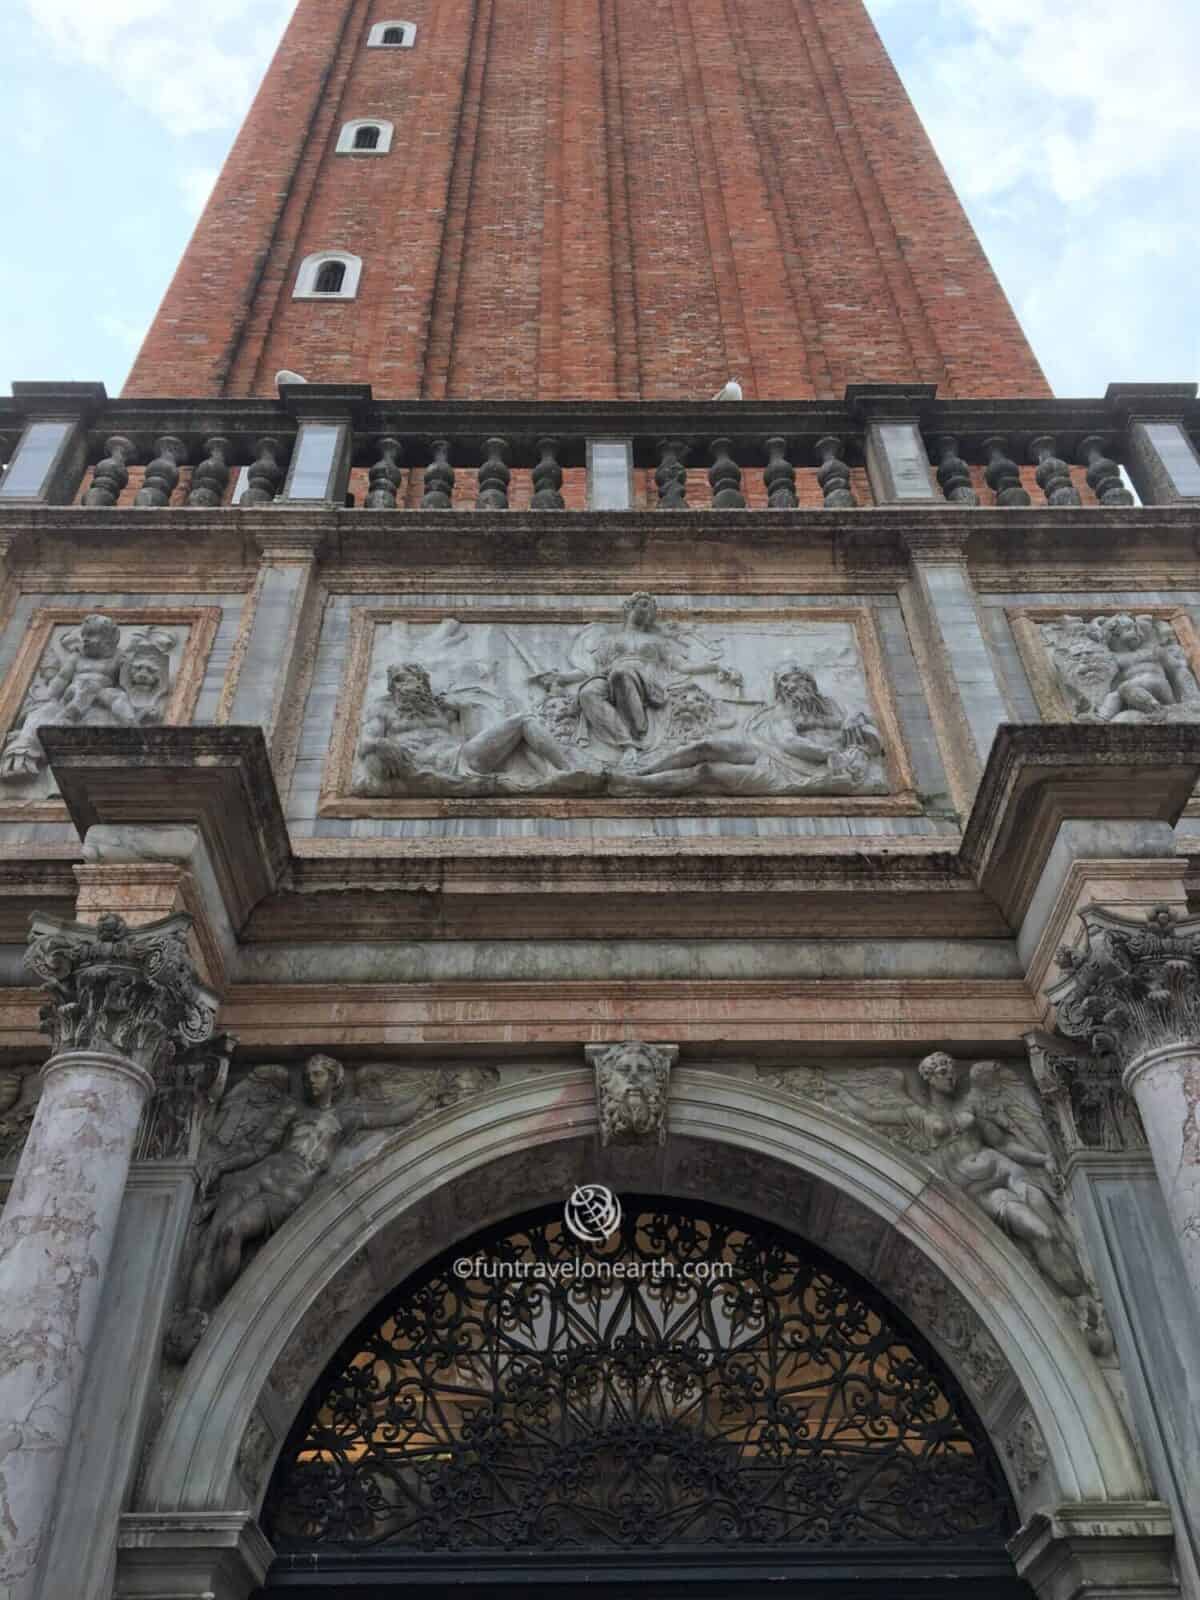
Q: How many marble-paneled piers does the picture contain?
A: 5